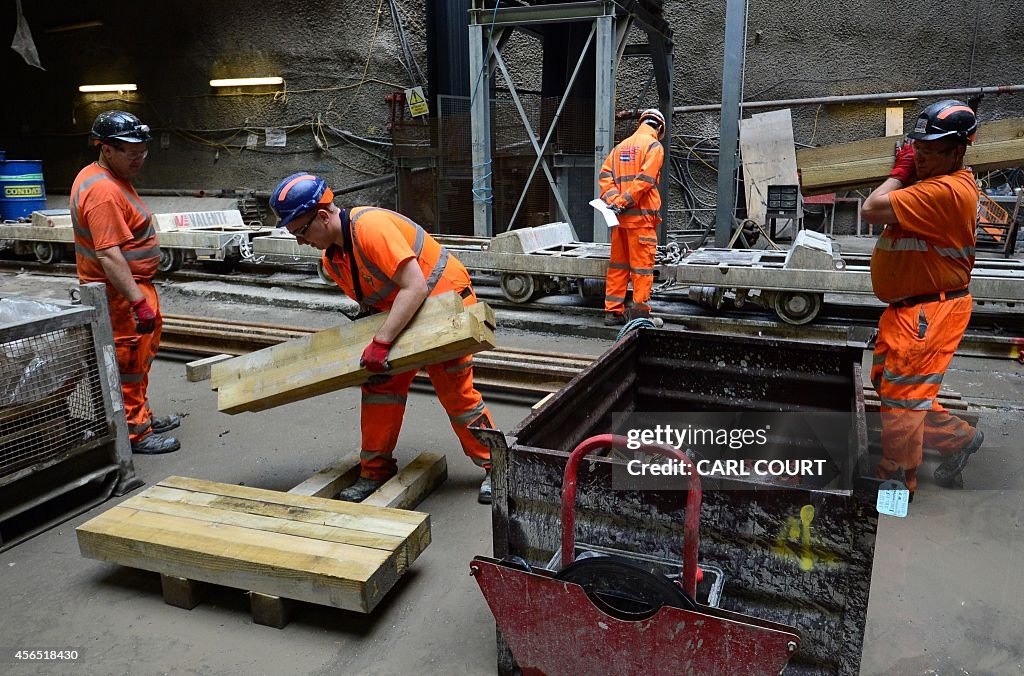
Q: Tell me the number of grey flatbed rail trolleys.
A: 3